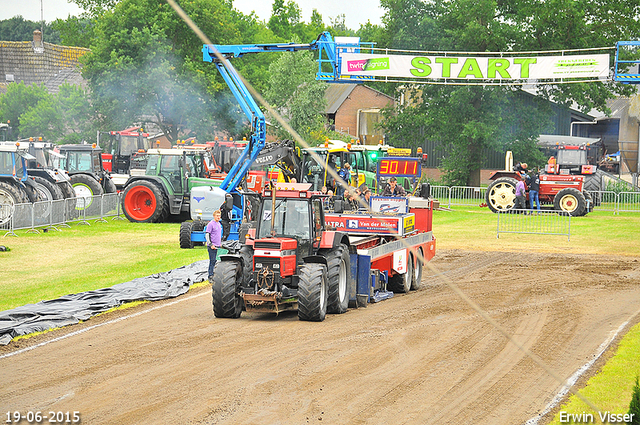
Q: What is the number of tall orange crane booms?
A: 0